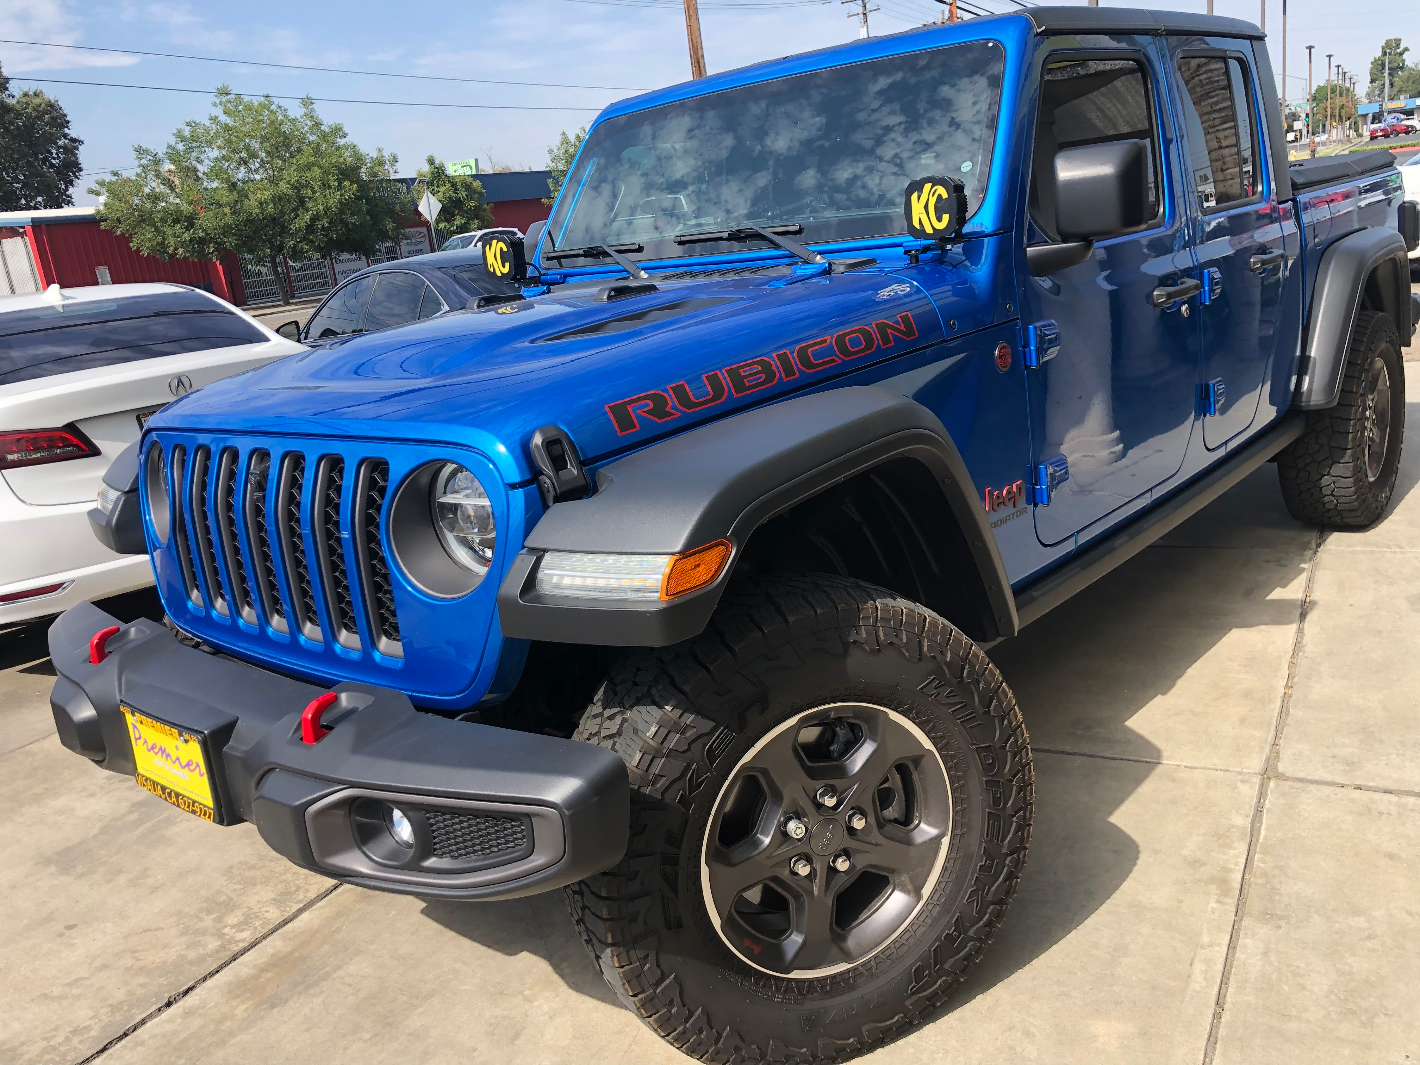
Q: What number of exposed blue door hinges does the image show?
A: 4